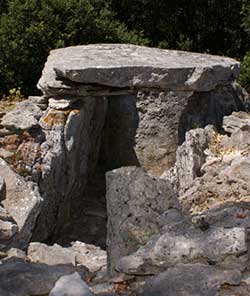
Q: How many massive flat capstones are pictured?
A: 1